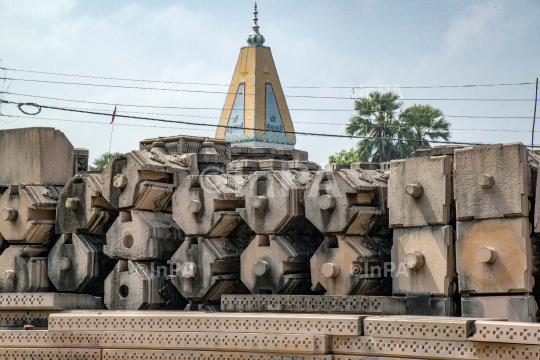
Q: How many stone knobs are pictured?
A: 15